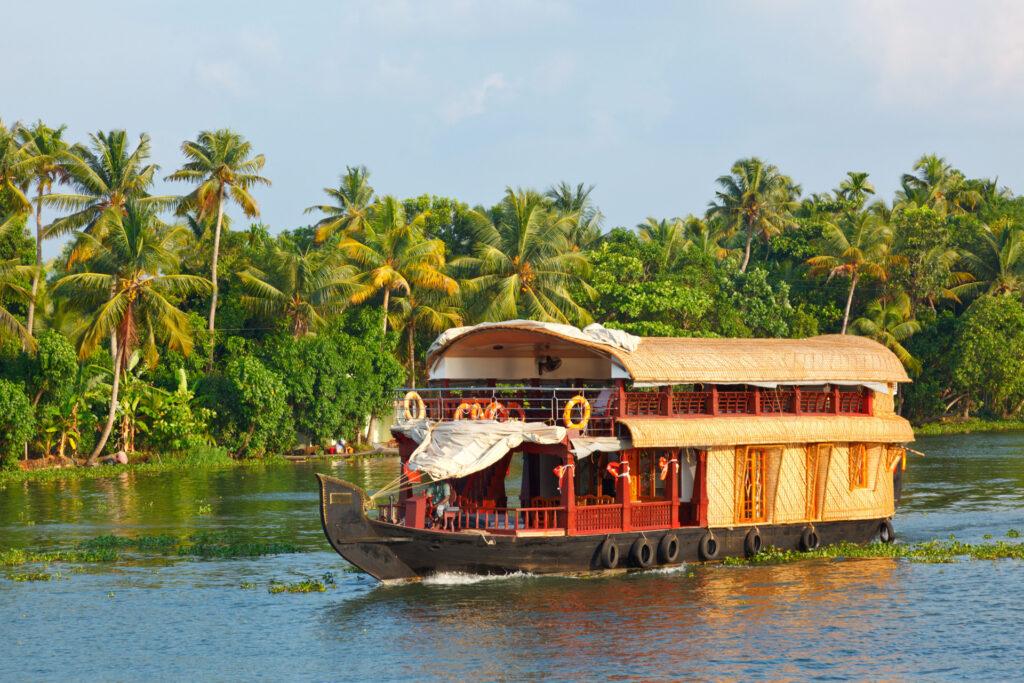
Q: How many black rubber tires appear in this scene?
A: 7